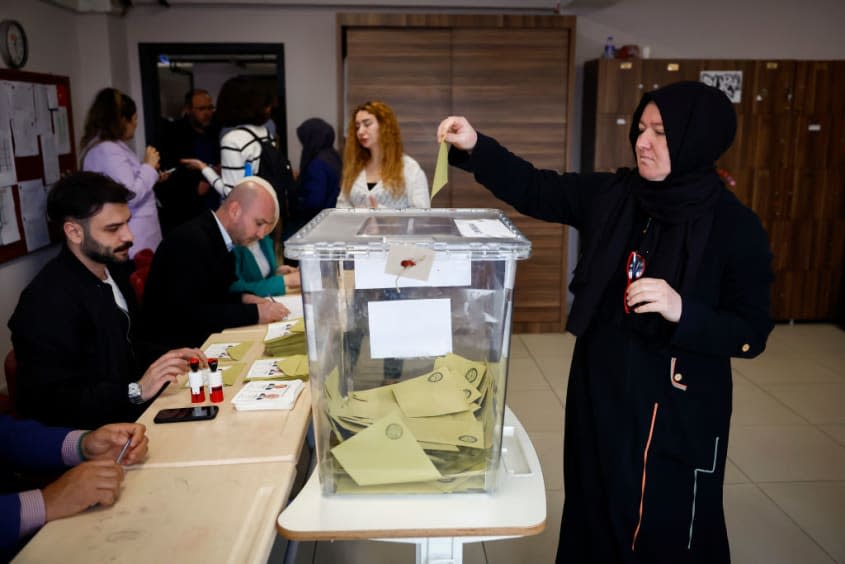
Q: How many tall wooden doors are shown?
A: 2